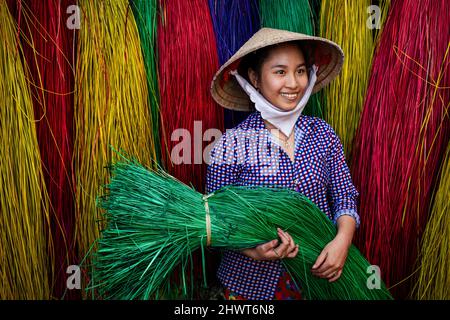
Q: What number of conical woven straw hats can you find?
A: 1